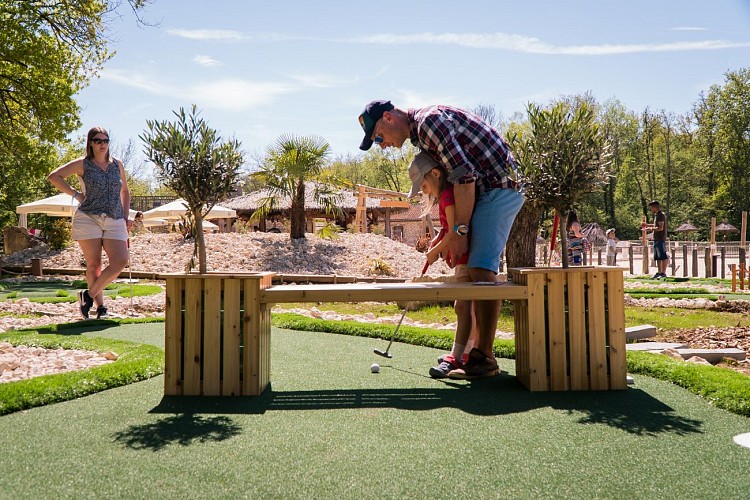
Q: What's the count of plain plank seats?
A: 1